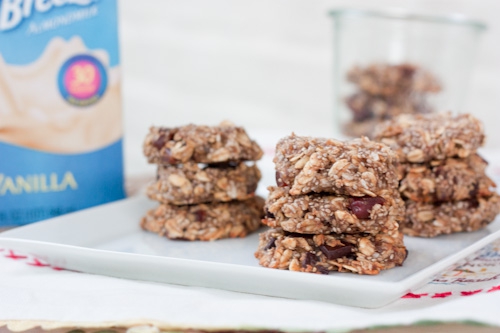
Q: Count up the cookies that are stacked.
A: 9